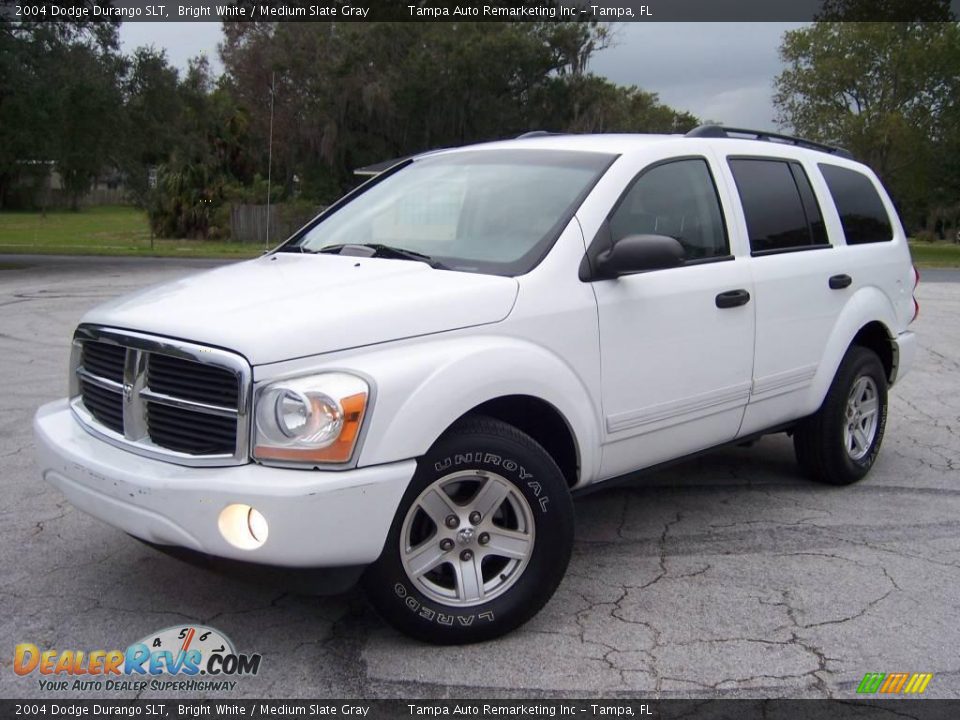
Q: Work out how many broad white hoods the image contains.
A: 1